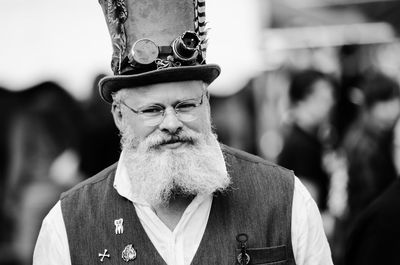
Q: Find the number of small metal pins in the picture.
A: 3